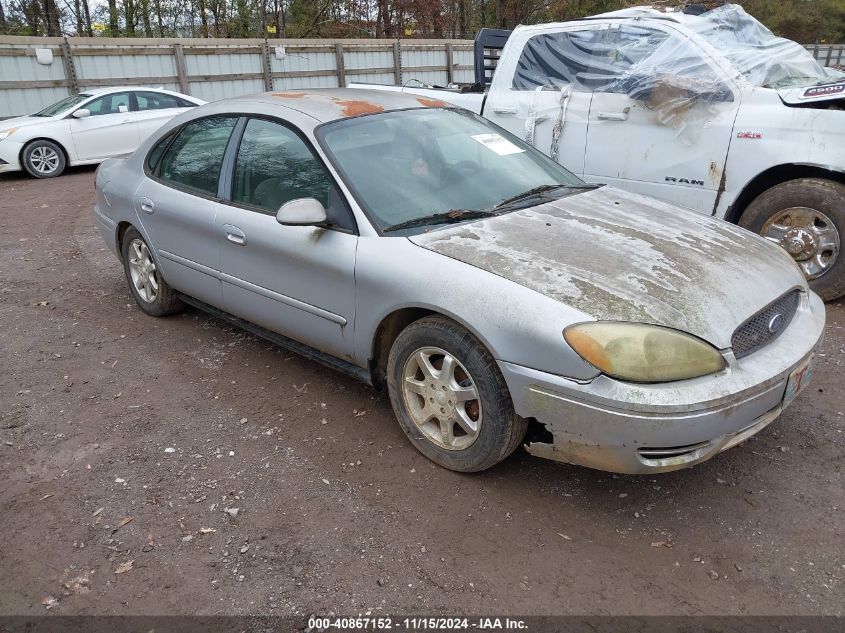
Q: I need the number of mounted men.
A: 0